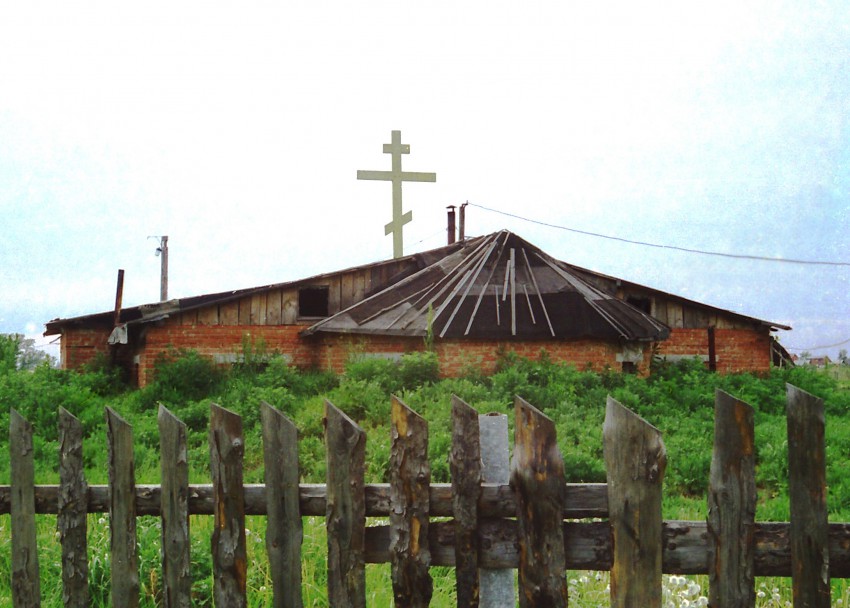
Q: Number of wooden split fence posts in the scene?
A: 13